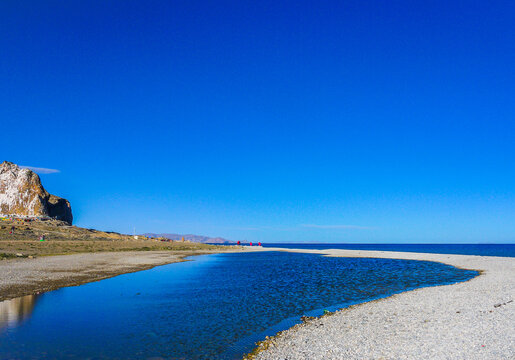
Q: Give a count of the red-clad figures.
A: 3